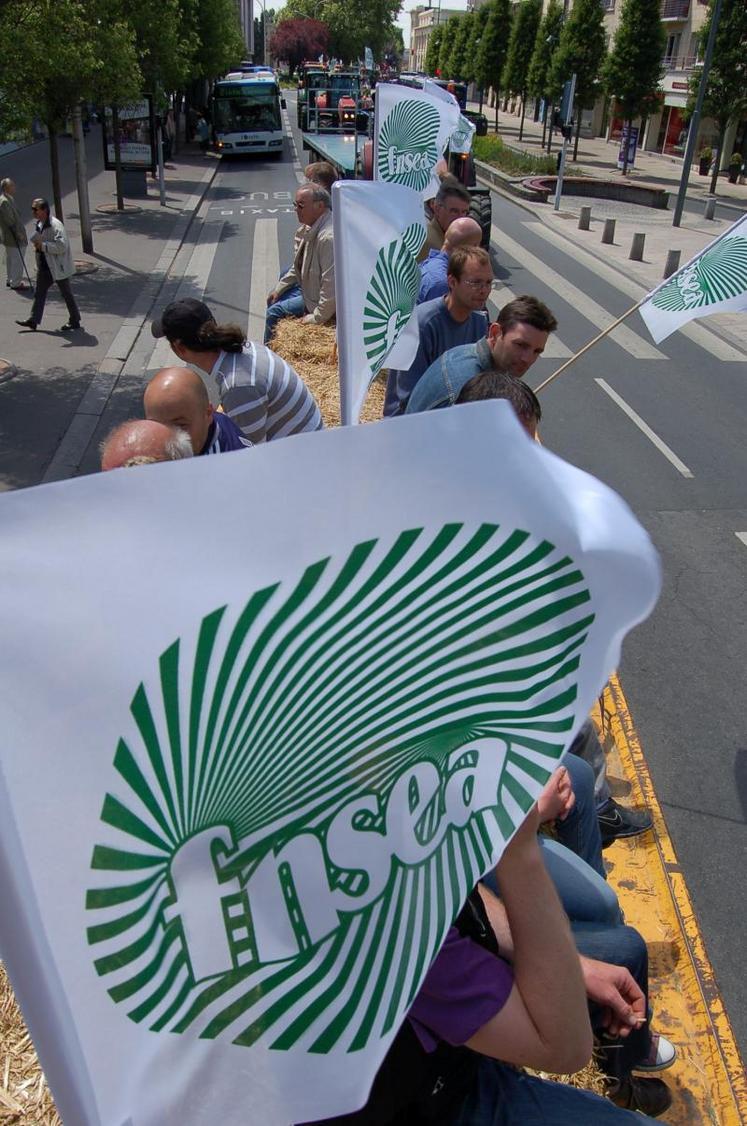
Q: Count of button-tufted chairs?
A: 0